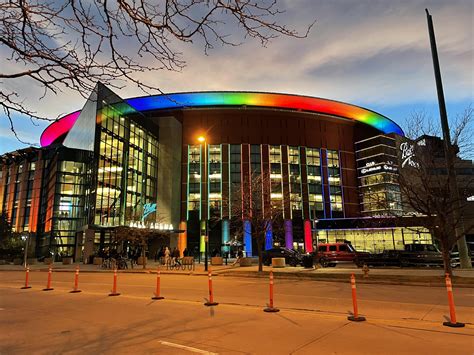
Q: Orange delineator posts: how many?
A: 9